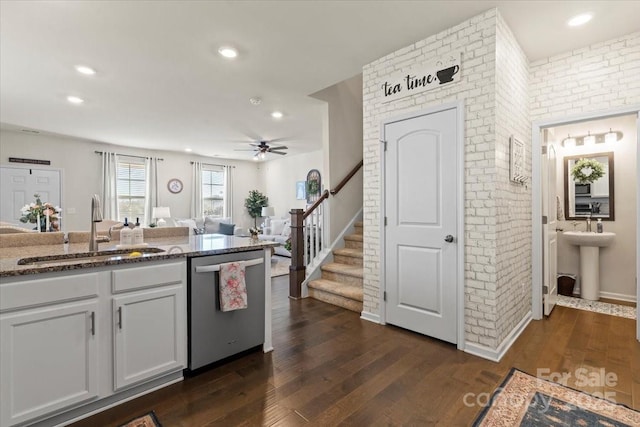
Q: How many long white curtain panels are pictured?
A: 4